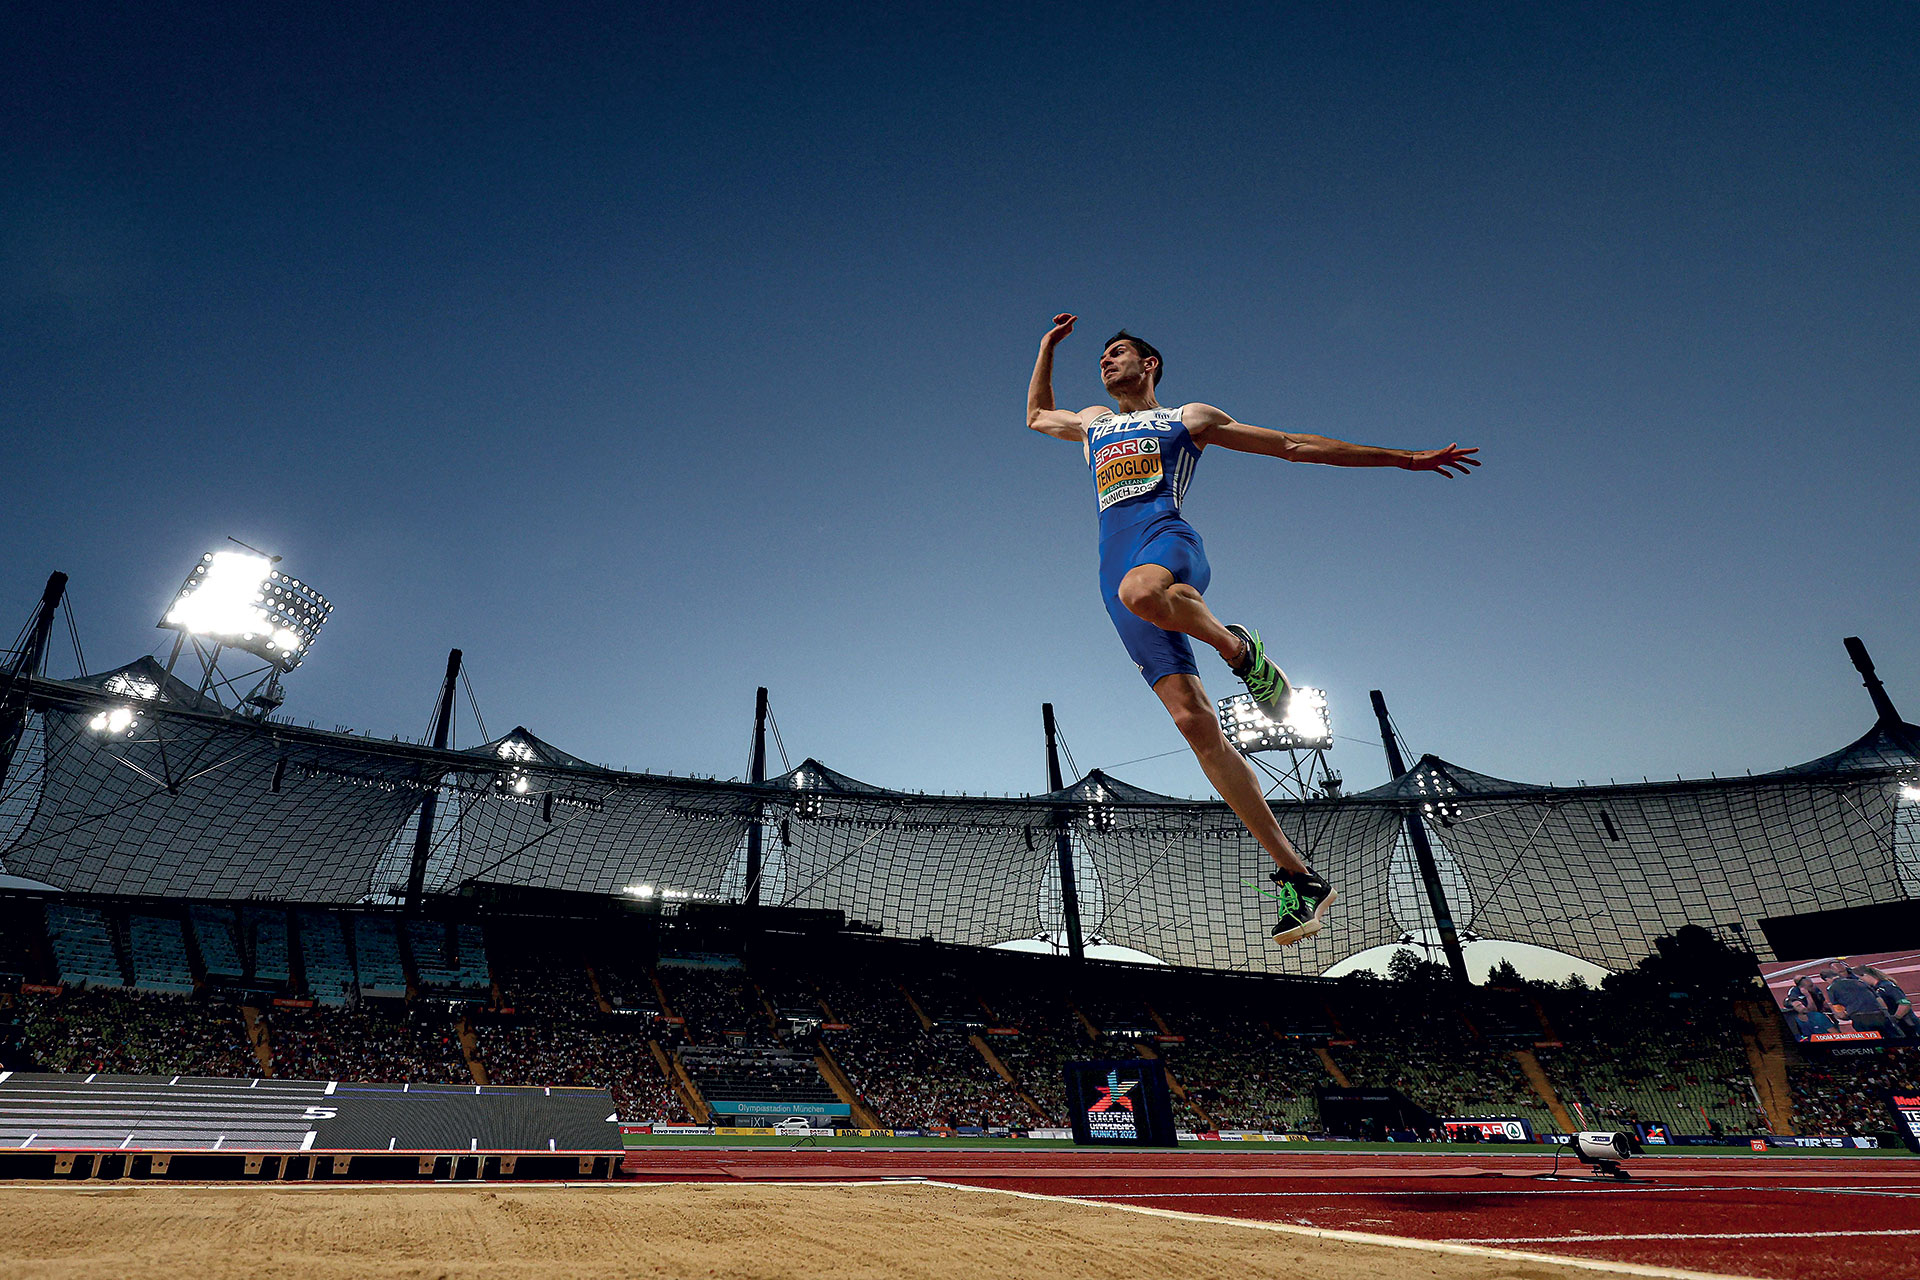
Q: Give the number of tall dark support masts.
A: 6